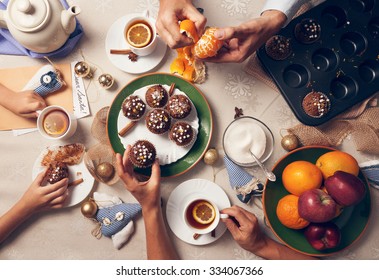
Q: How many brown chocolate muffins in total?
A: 10